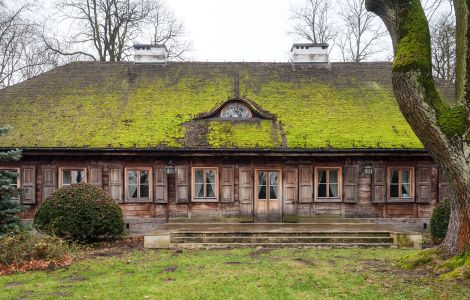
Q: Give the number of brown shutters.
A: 14